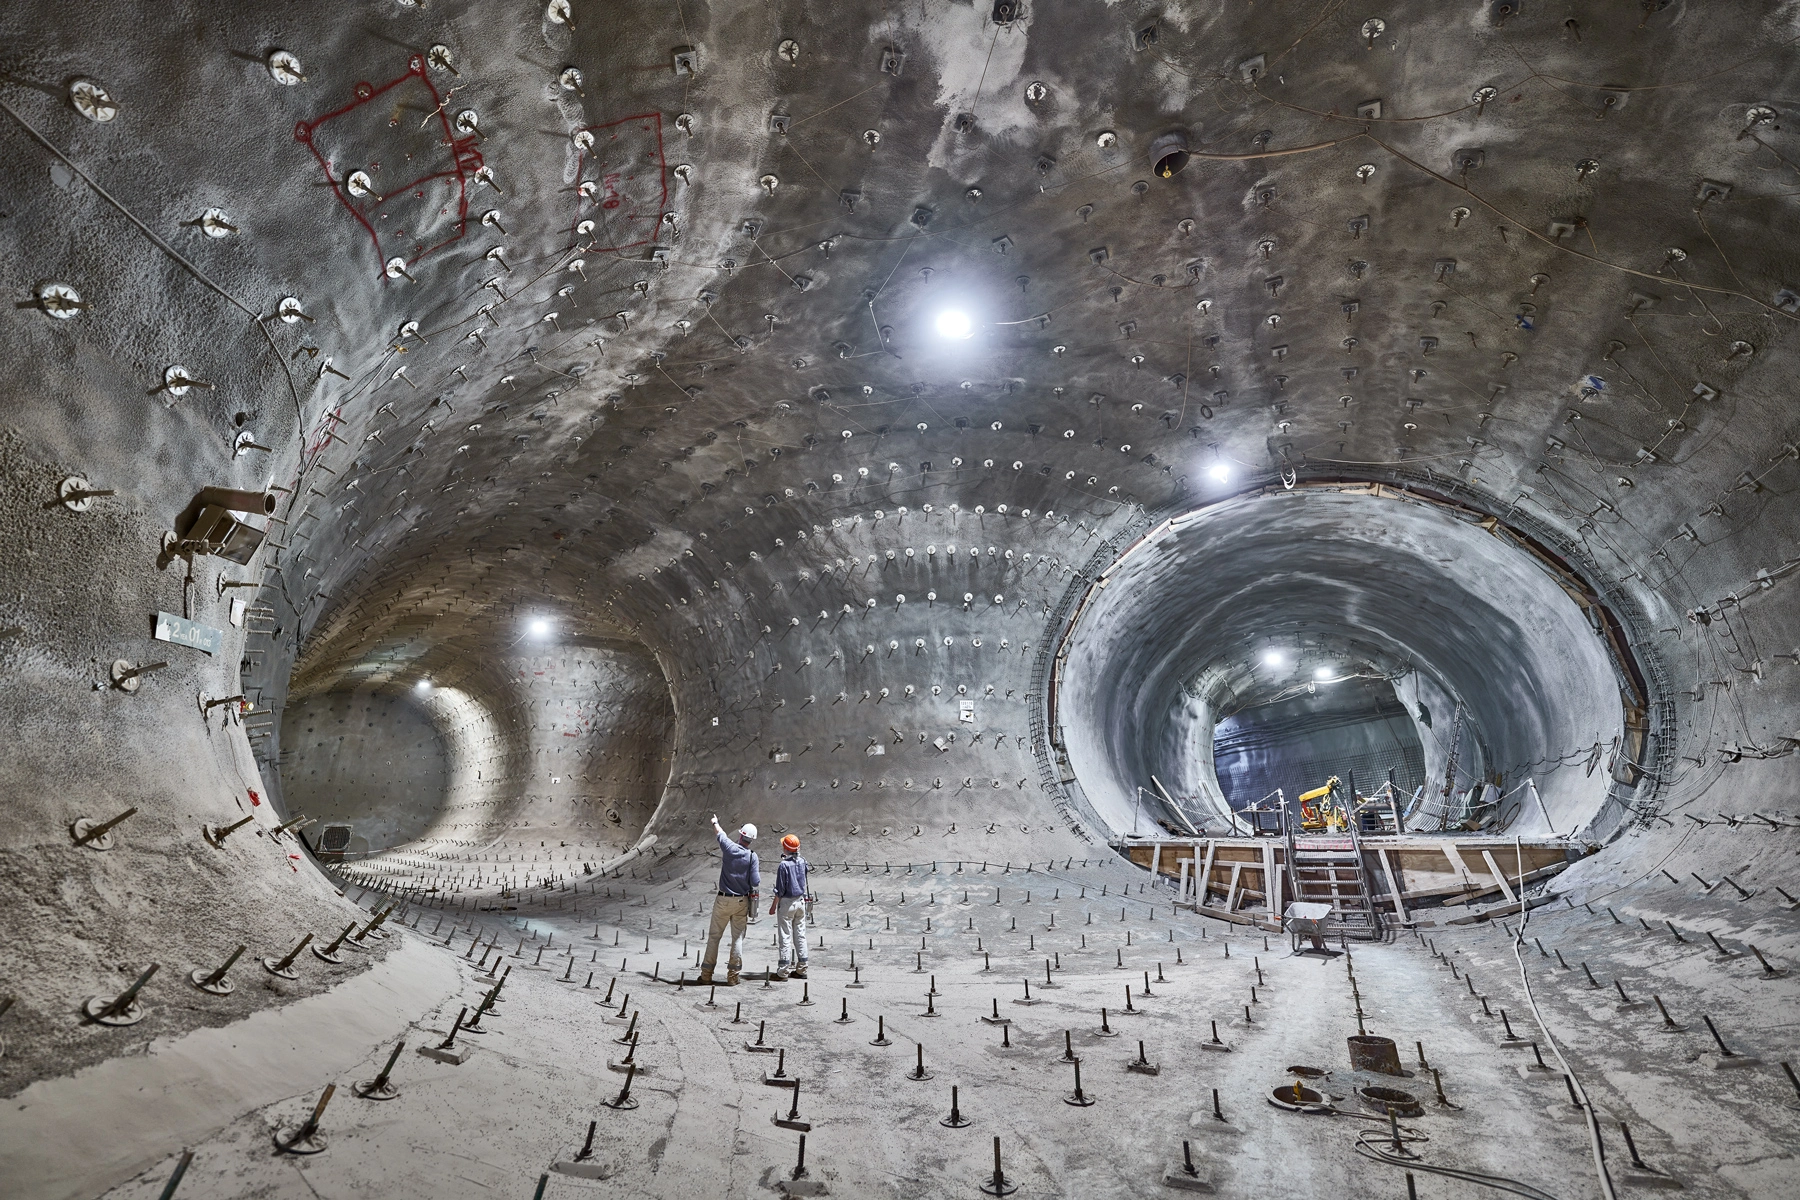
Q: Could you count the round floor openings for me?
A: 4